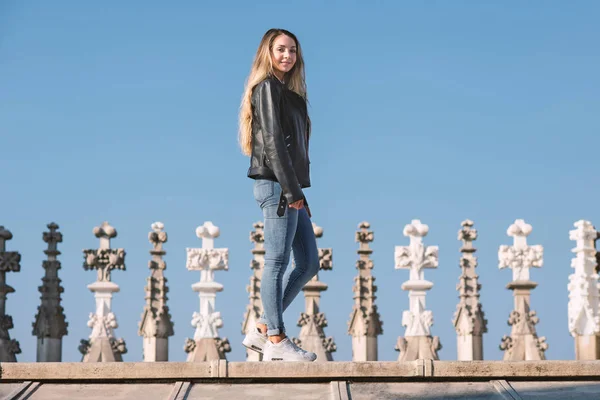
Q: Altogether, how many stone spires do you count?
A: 12